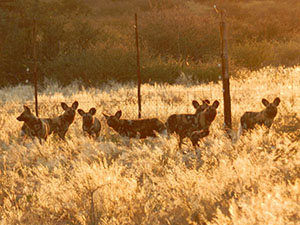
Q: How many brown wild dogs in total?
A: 7